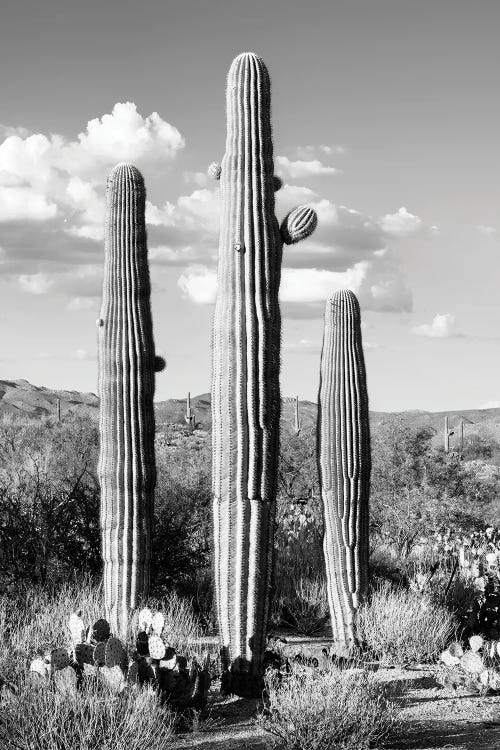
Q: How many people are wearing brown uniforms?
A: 0